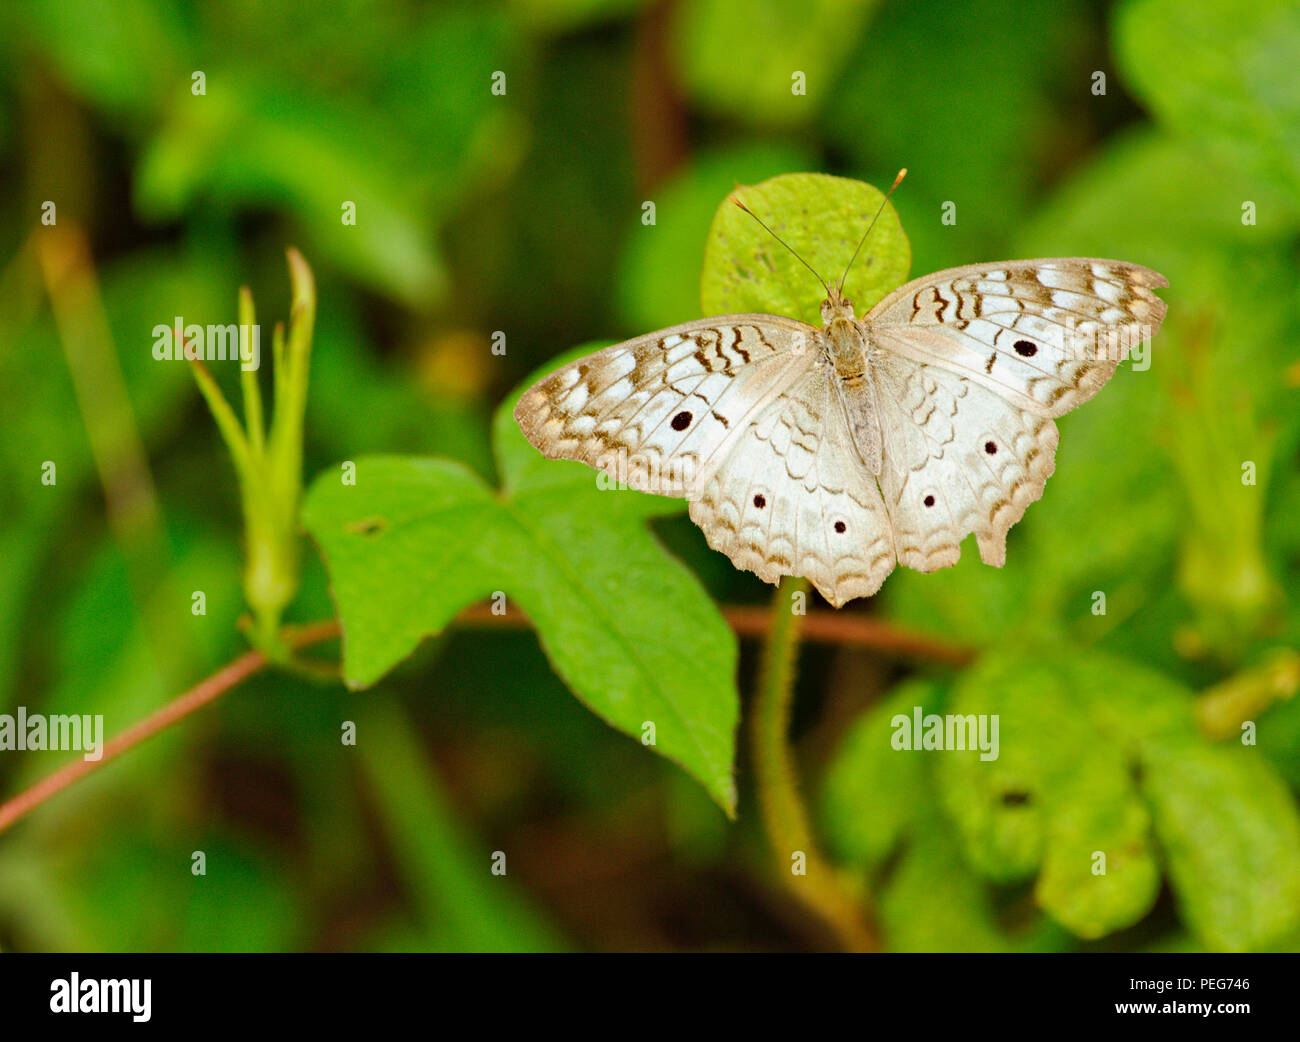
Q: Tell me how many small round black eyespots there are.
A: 6